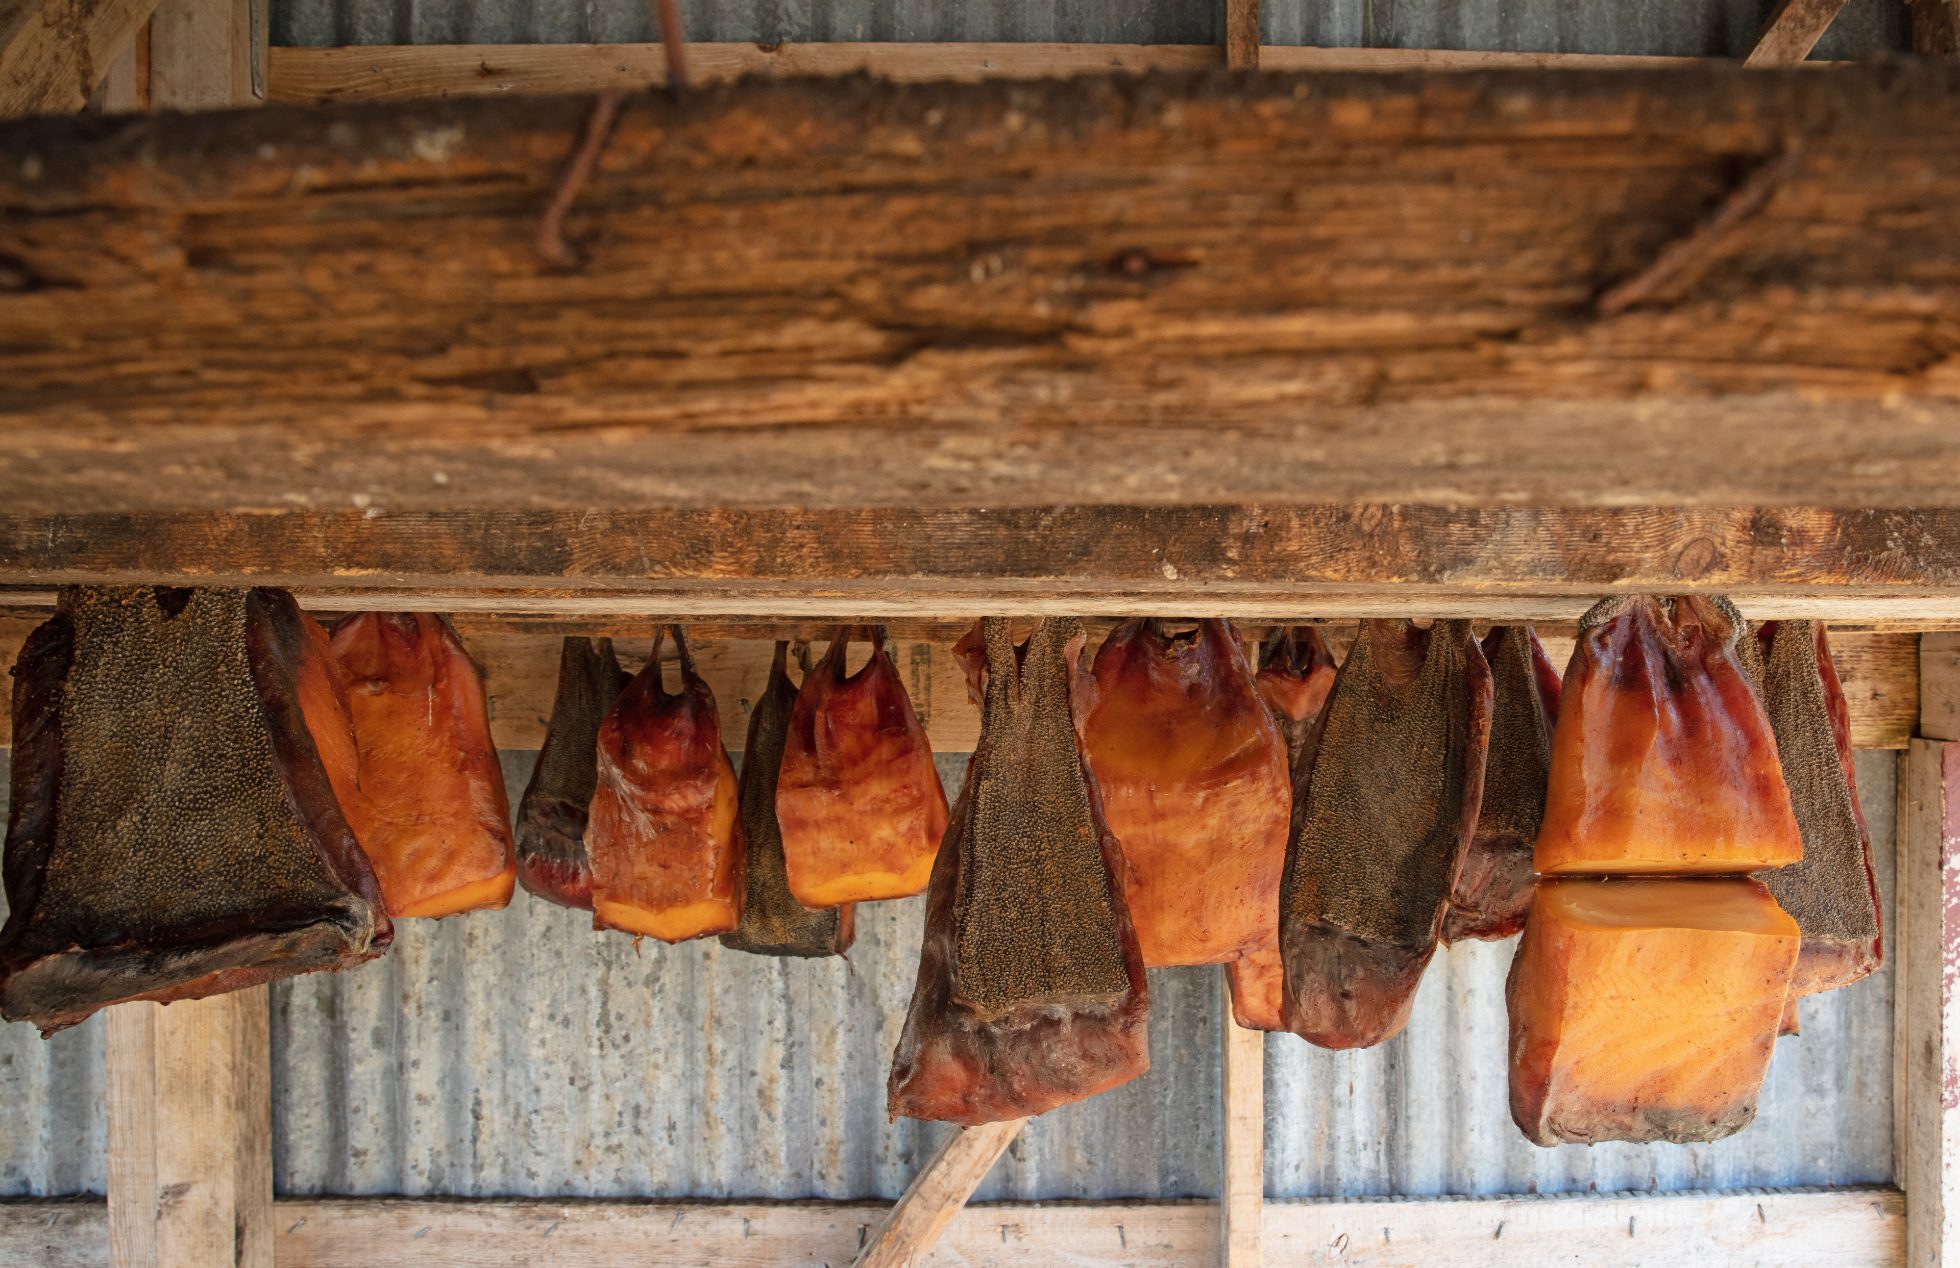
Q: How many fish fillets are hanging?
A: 13